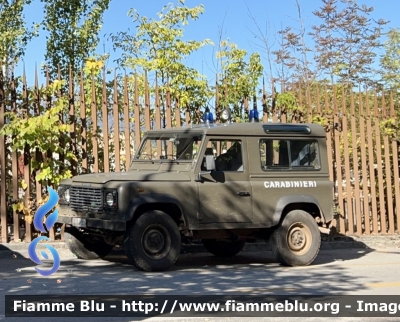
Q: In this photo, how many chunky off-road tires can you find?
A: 4